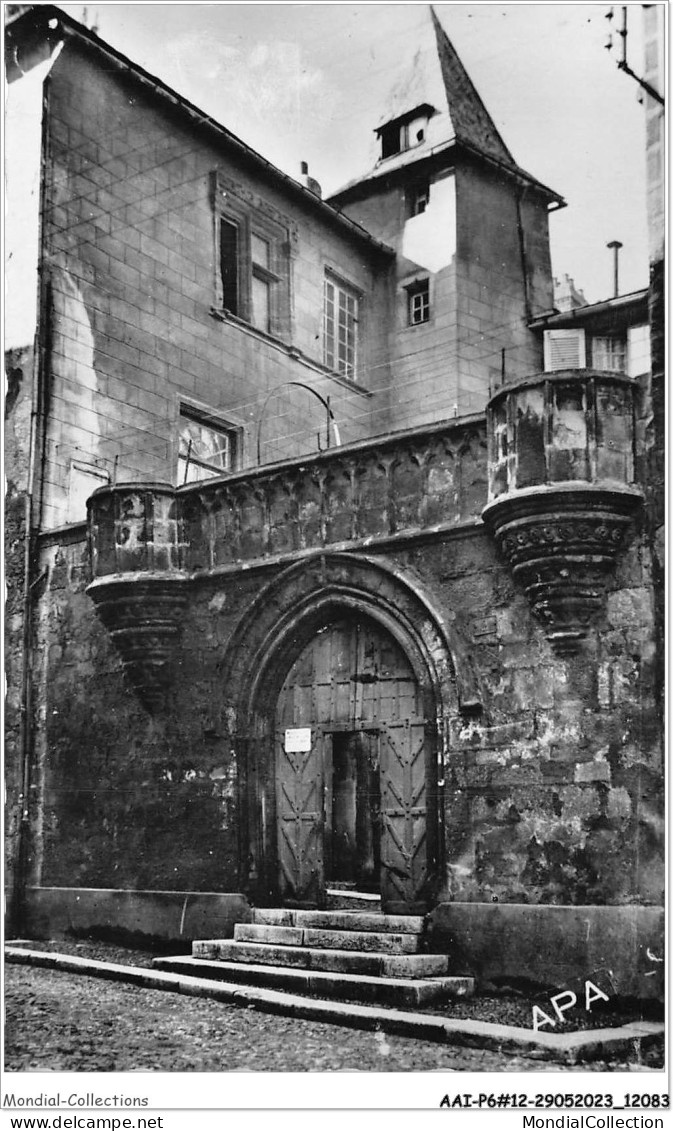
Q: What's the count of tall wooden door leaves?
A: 2